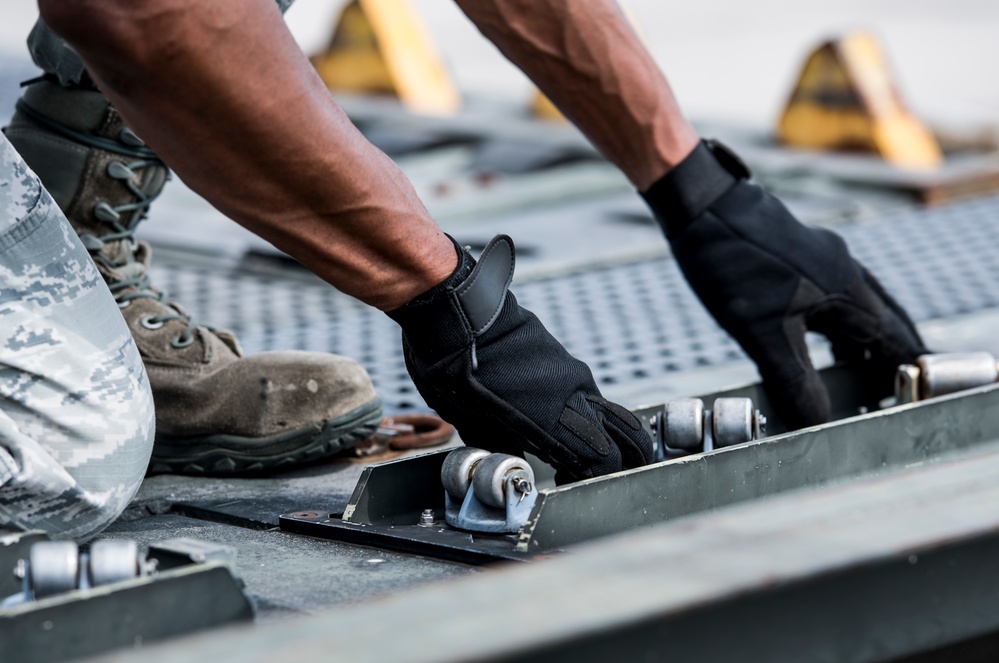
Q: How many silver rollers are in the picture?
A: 7